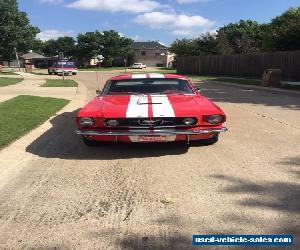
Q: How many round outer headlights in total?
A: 2